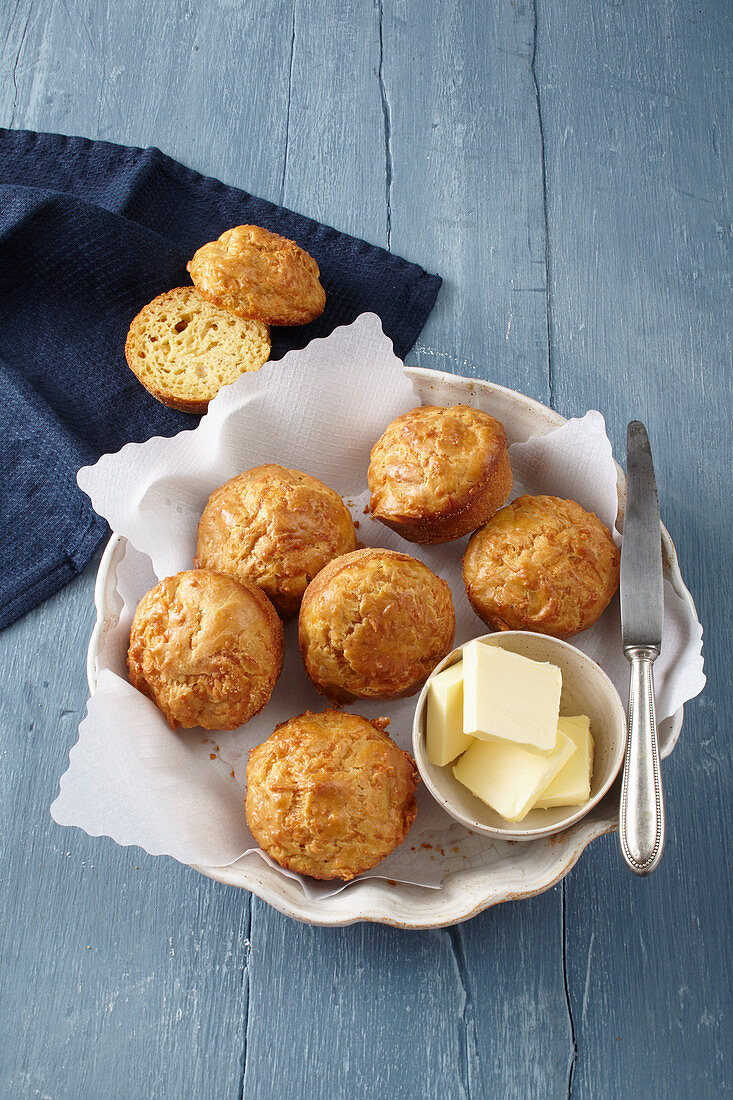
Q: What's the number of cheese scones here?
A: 7